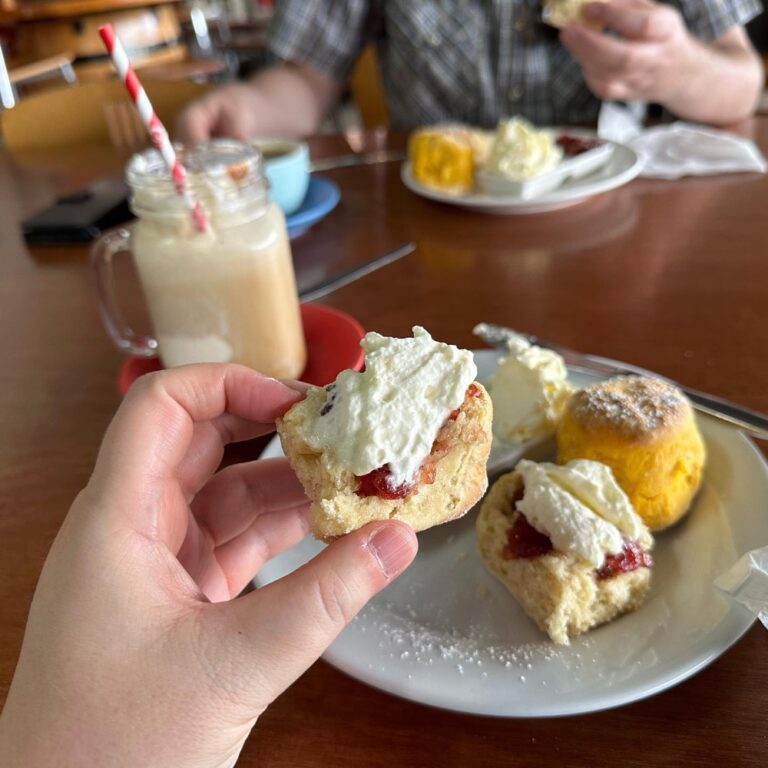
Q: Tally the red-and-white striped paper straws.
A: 1